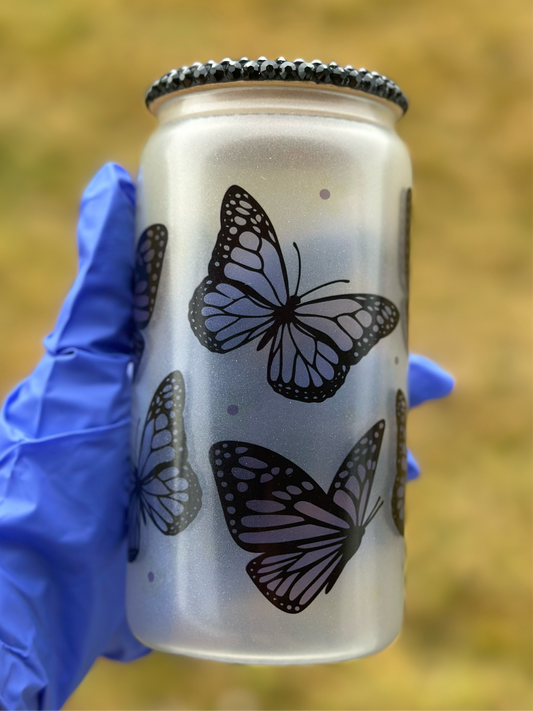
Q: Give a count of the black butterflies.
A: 6